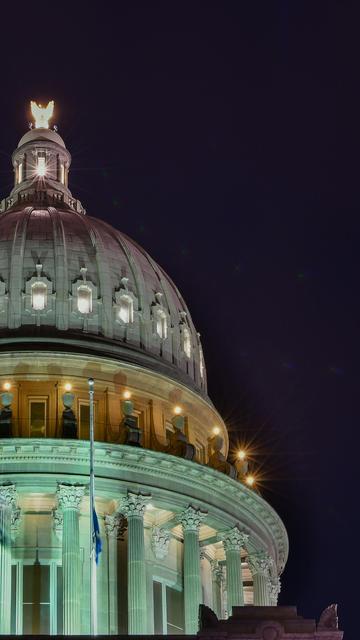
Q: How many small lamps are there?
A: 7